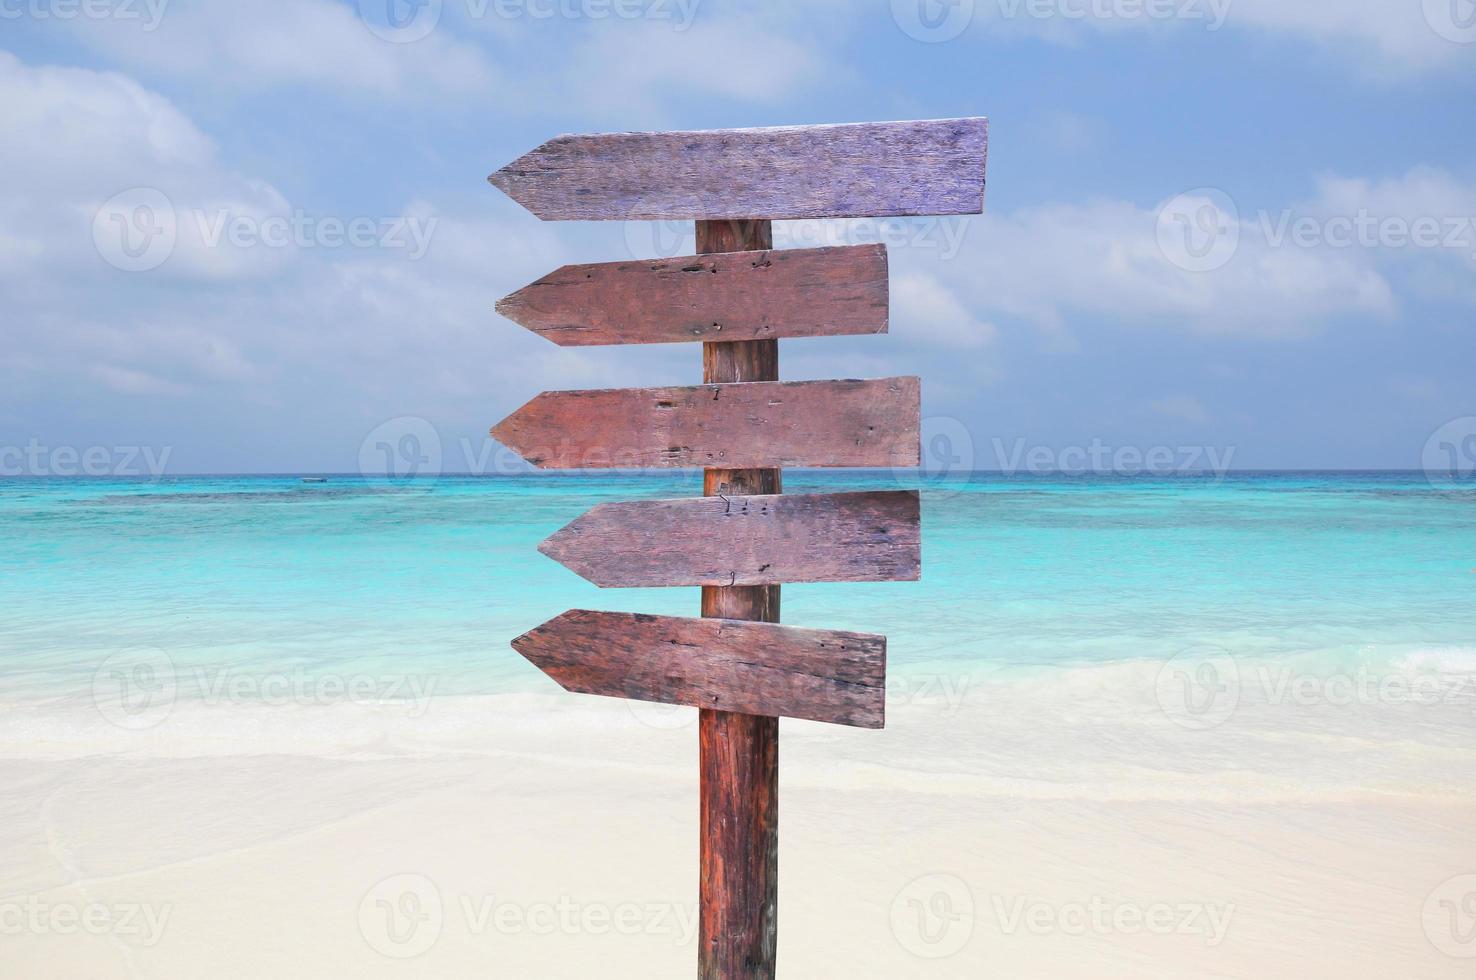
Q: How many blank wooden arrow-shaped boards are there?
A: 5